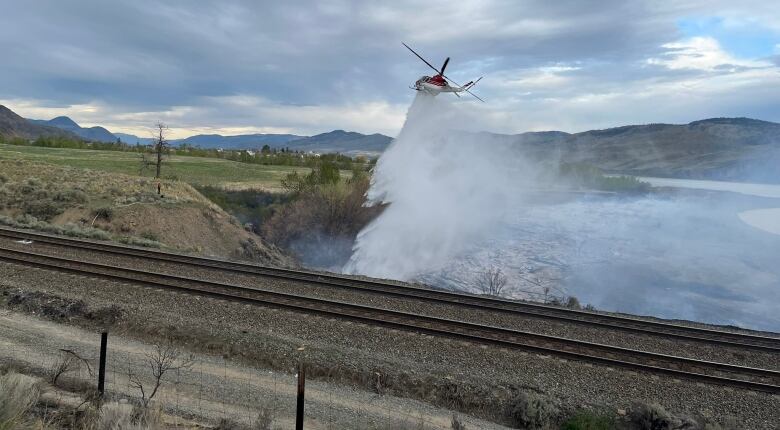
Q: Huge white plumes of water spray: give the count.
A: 1